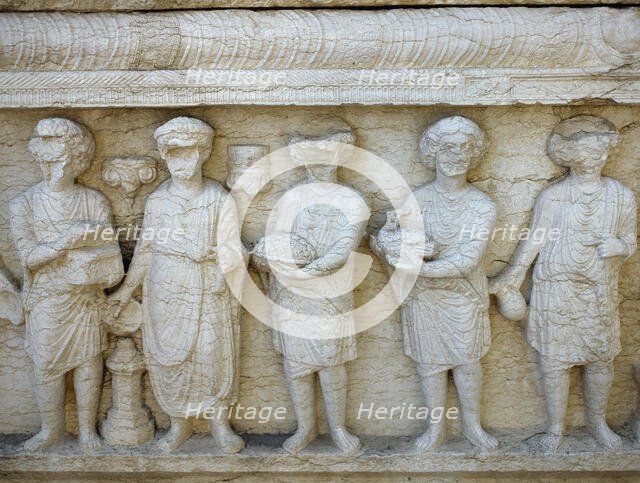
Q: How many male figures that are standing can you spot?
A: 5